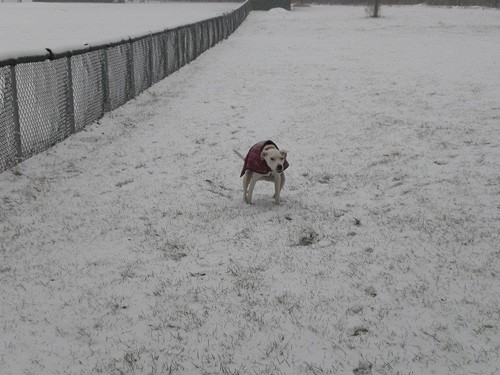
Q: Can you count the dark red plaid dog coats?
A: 1